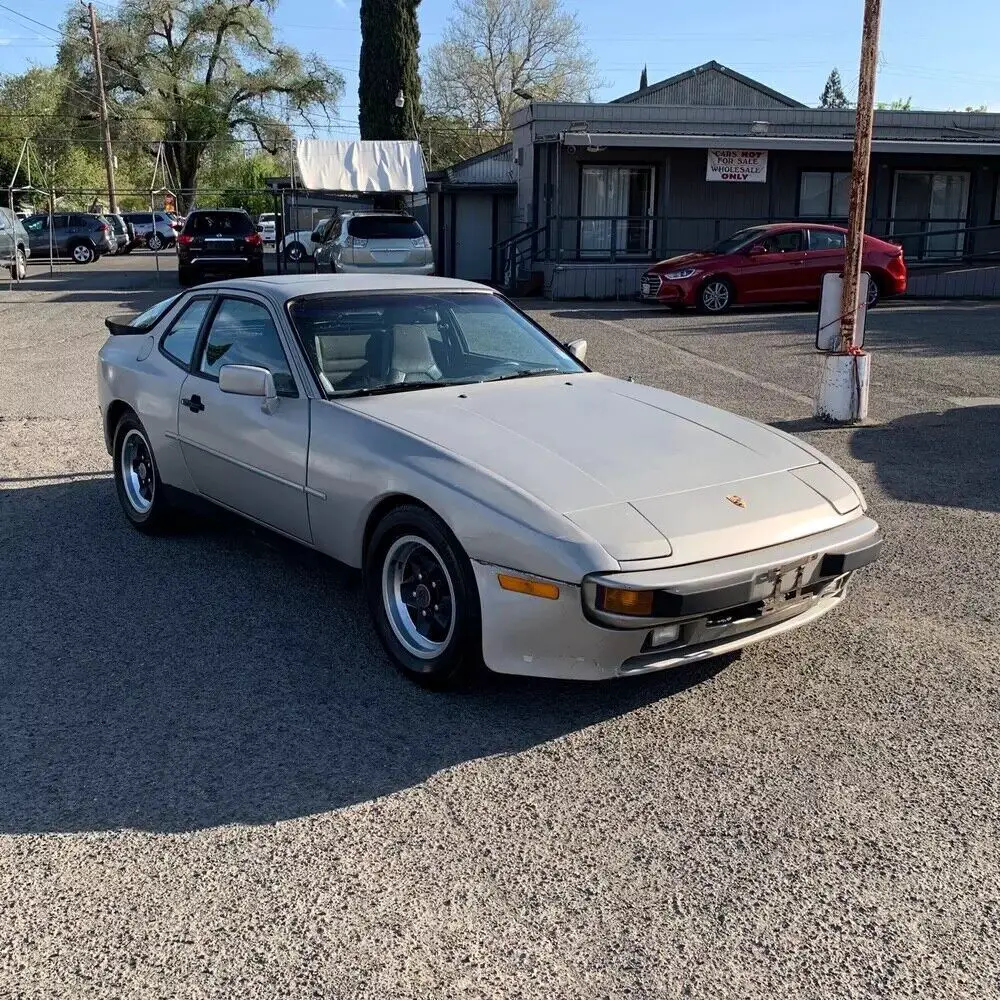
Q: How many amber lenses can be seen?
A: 2